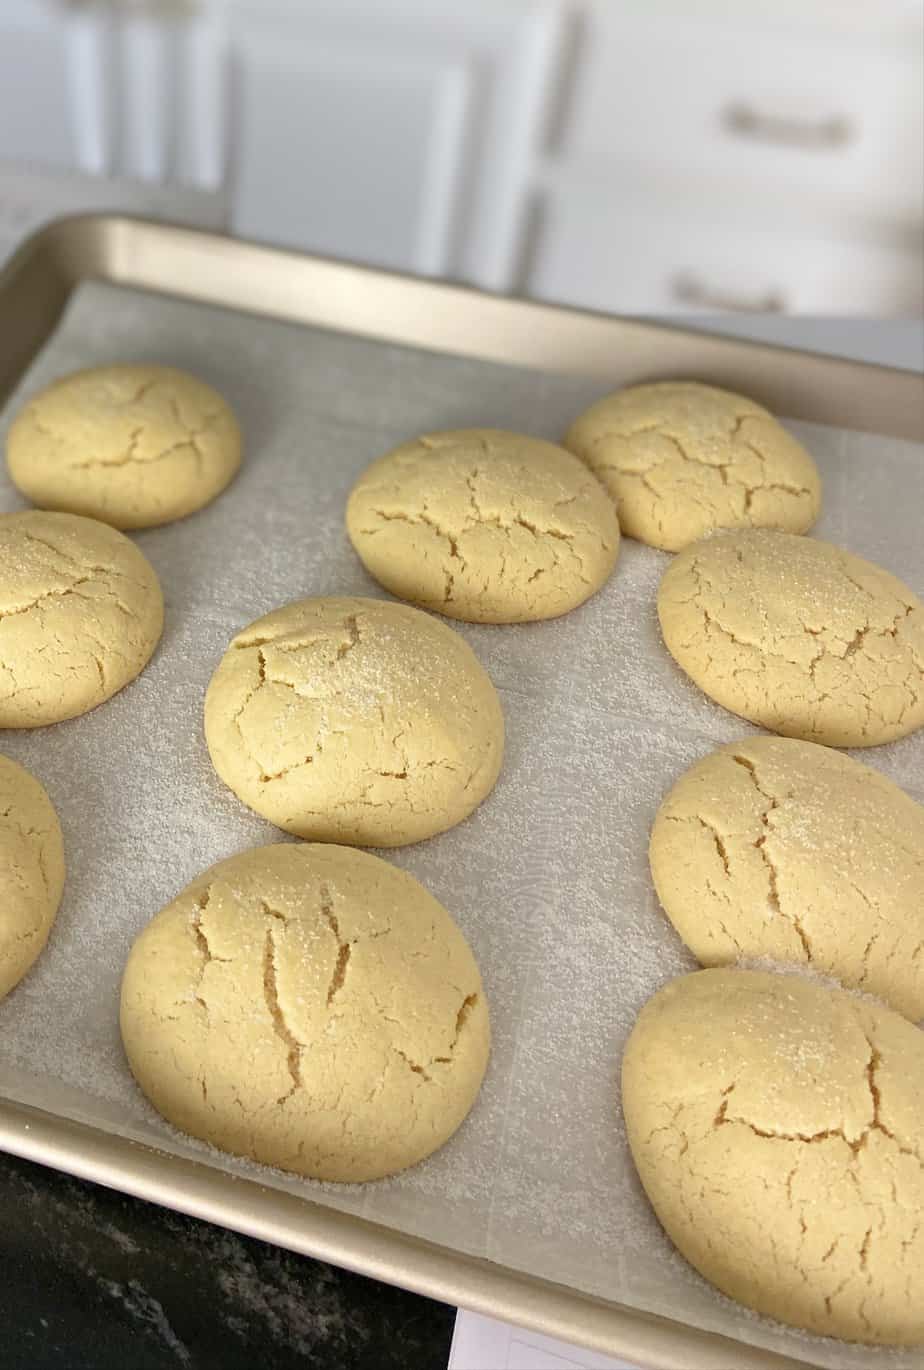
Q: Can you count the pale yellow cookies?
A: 10